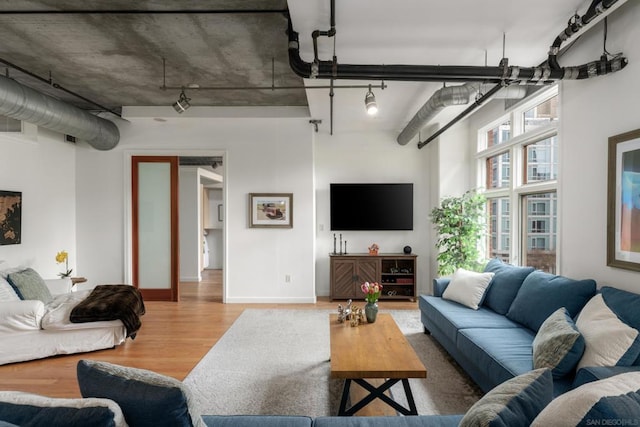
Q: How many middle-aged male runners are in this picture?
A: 0